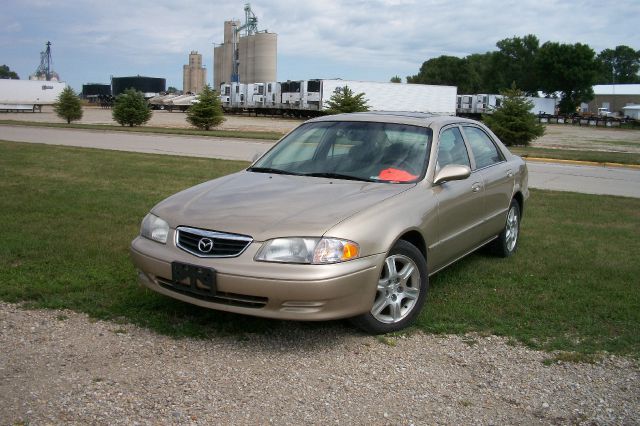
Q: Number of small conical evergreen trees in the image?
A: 5